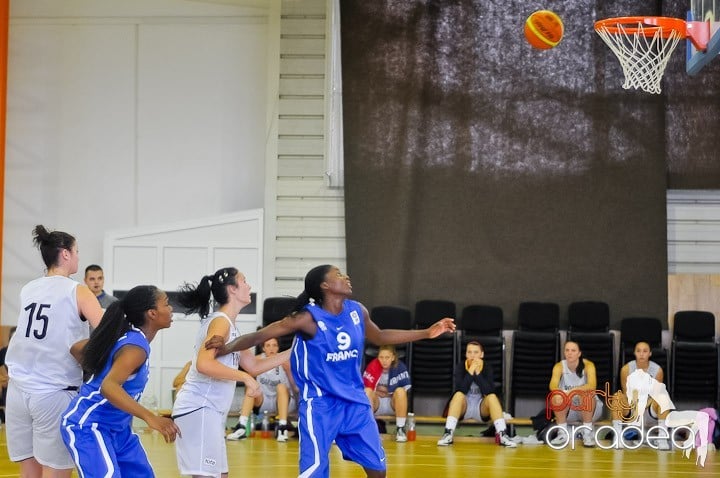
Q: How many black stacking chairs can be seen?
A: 8